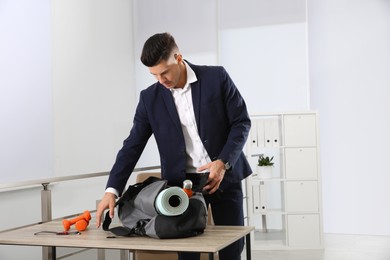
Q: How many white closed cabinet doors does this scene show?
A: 4